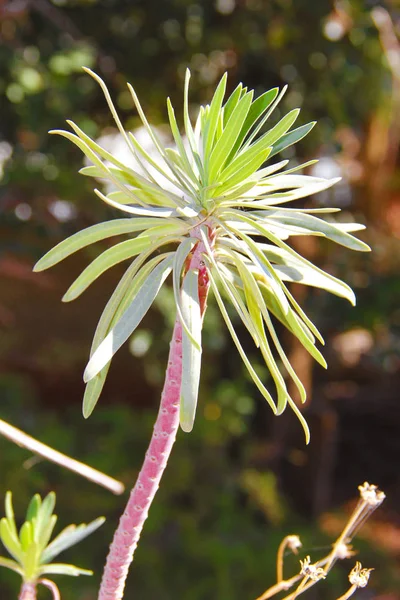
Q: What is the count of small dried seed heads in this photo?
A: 5